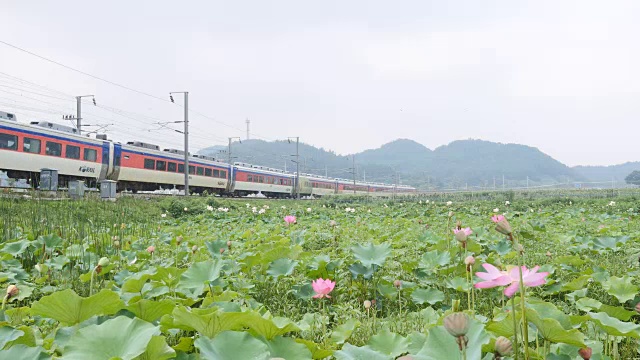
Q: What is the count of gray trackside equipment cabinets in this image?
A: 3